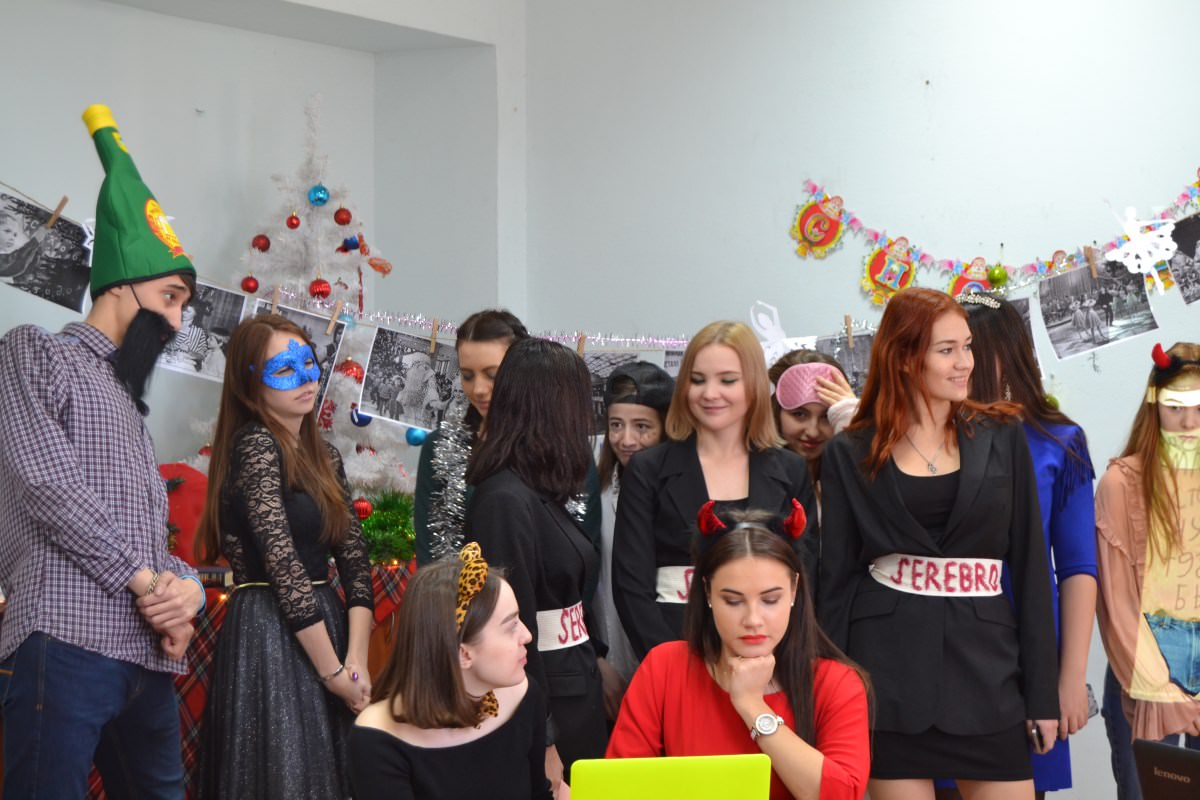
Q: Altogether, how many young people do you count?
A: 12